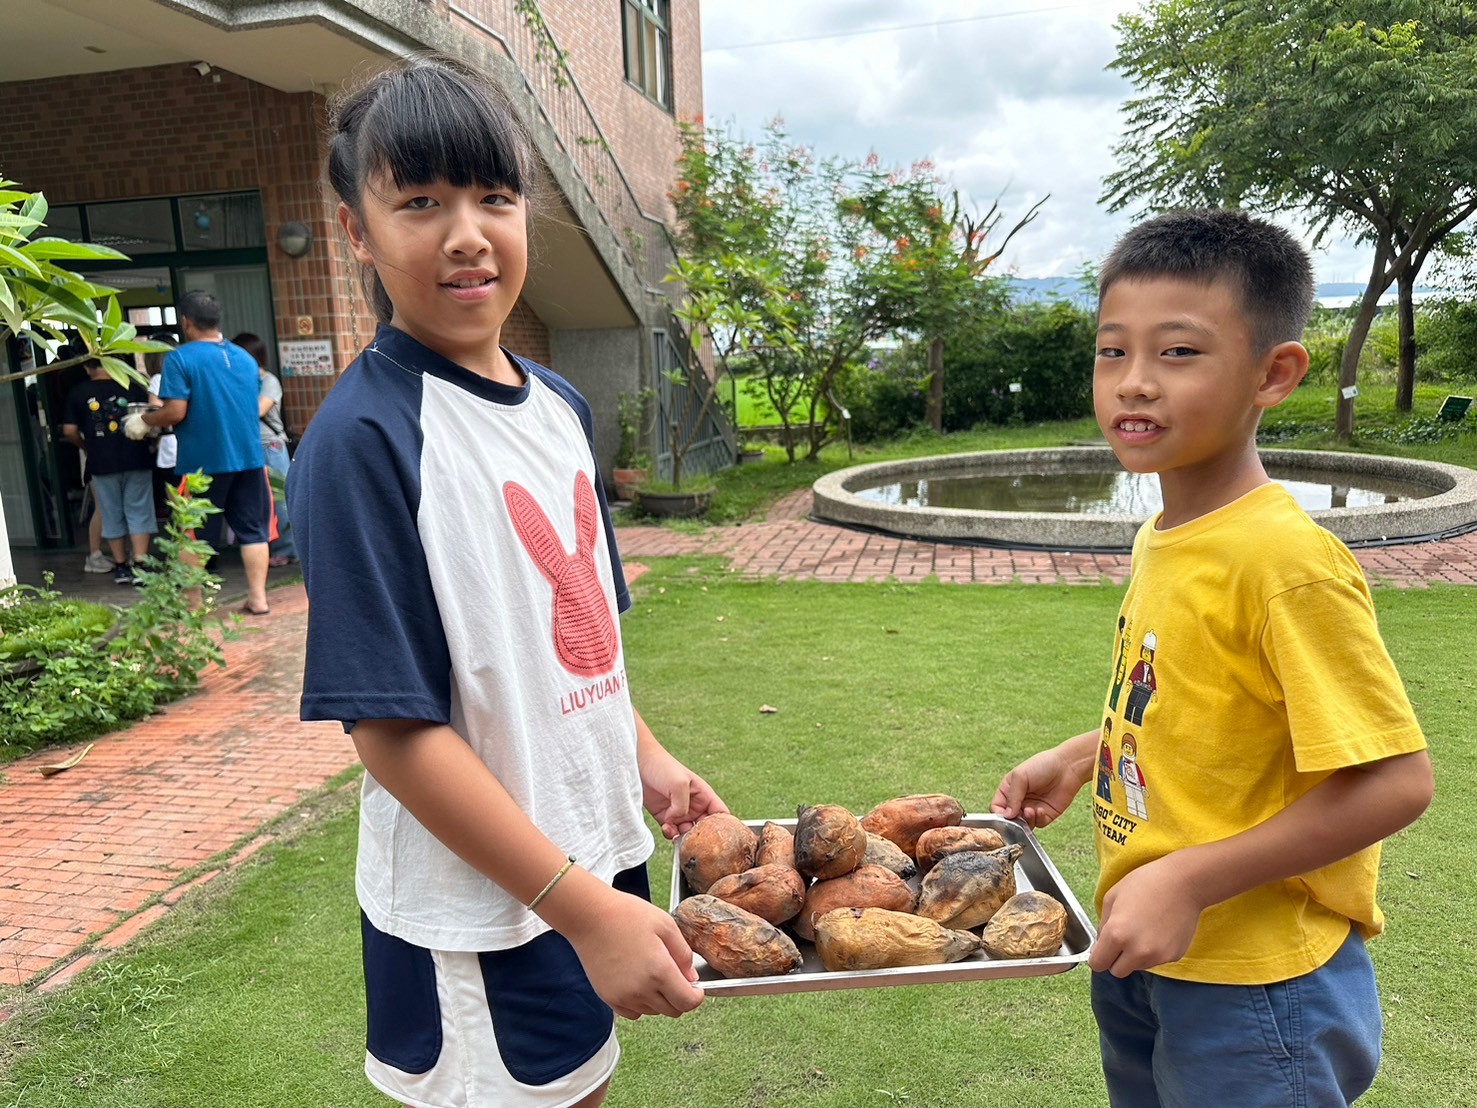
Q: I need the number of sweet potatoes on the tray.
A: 12